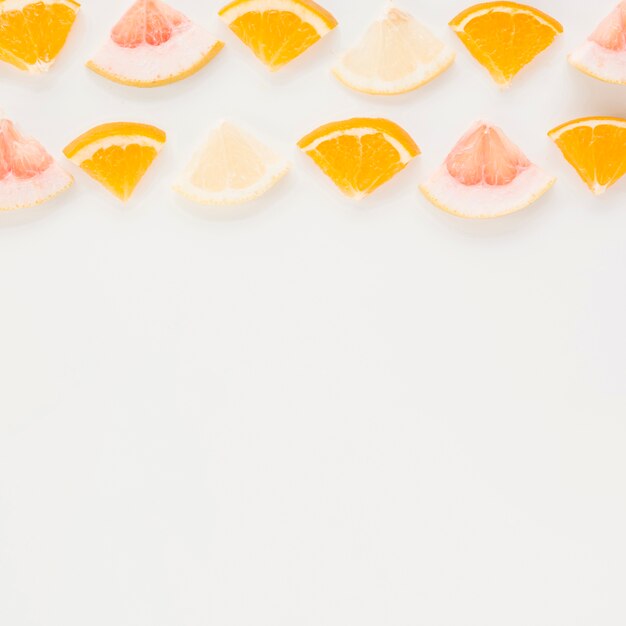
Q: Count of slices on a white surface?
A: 12